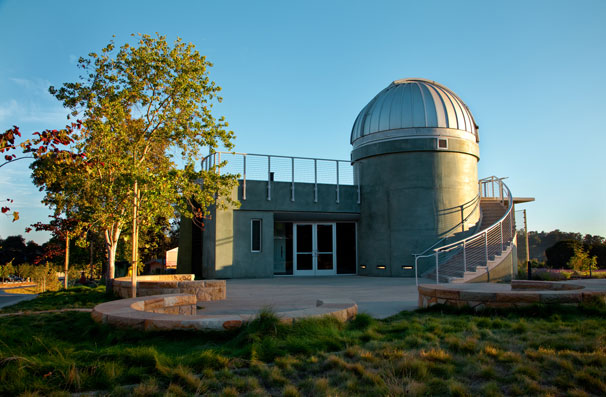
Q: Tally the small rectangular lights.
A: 3